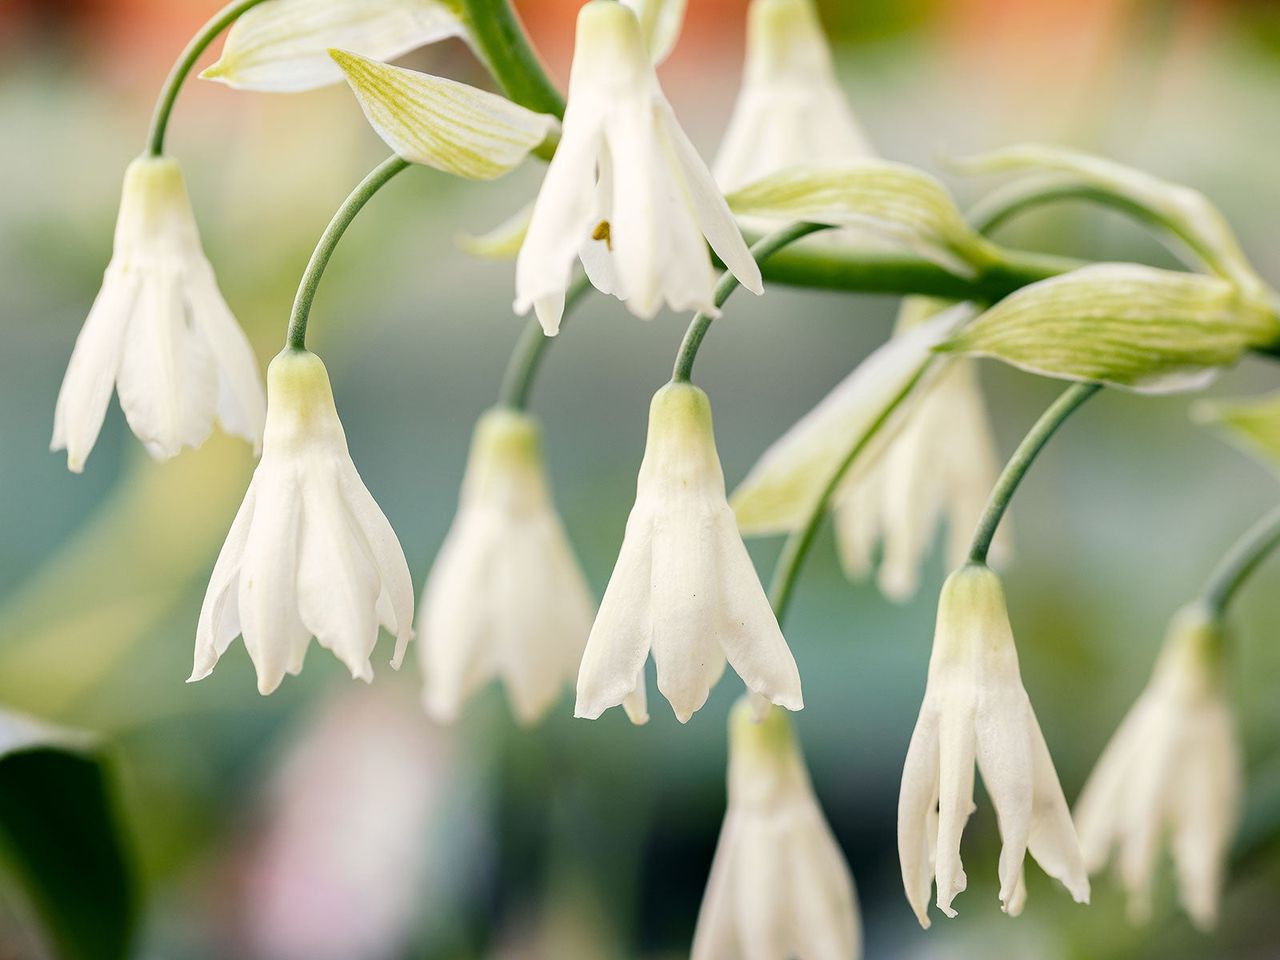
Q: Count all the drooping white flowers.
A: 10